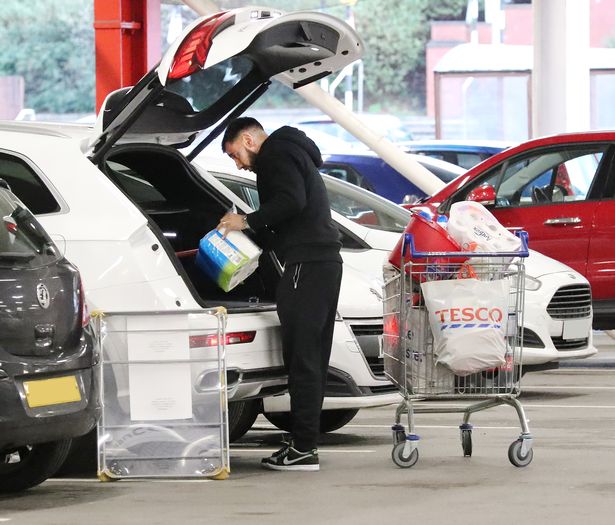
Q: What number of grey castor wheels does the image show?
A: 4